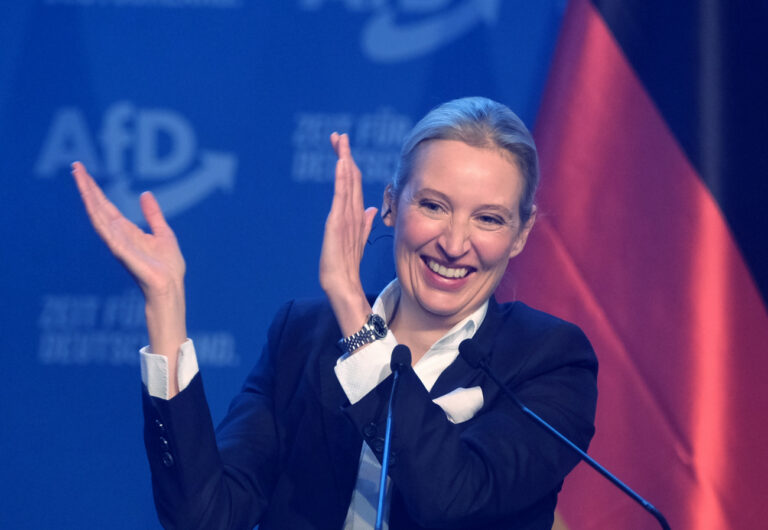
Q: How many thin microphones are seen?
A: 2